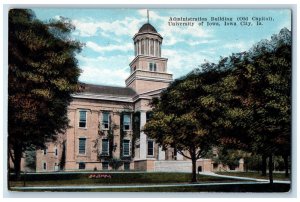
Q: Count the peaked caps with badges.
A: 0